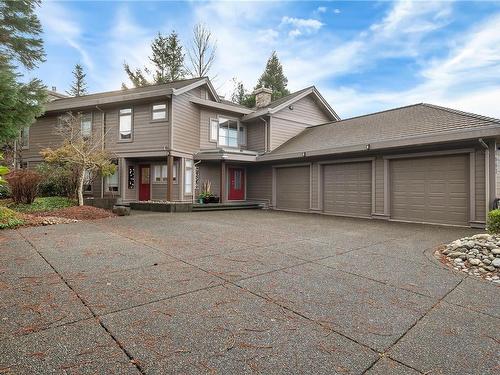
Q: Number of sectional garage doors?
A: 3